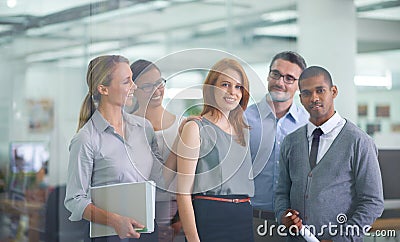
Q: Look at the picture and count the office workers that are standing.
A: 5